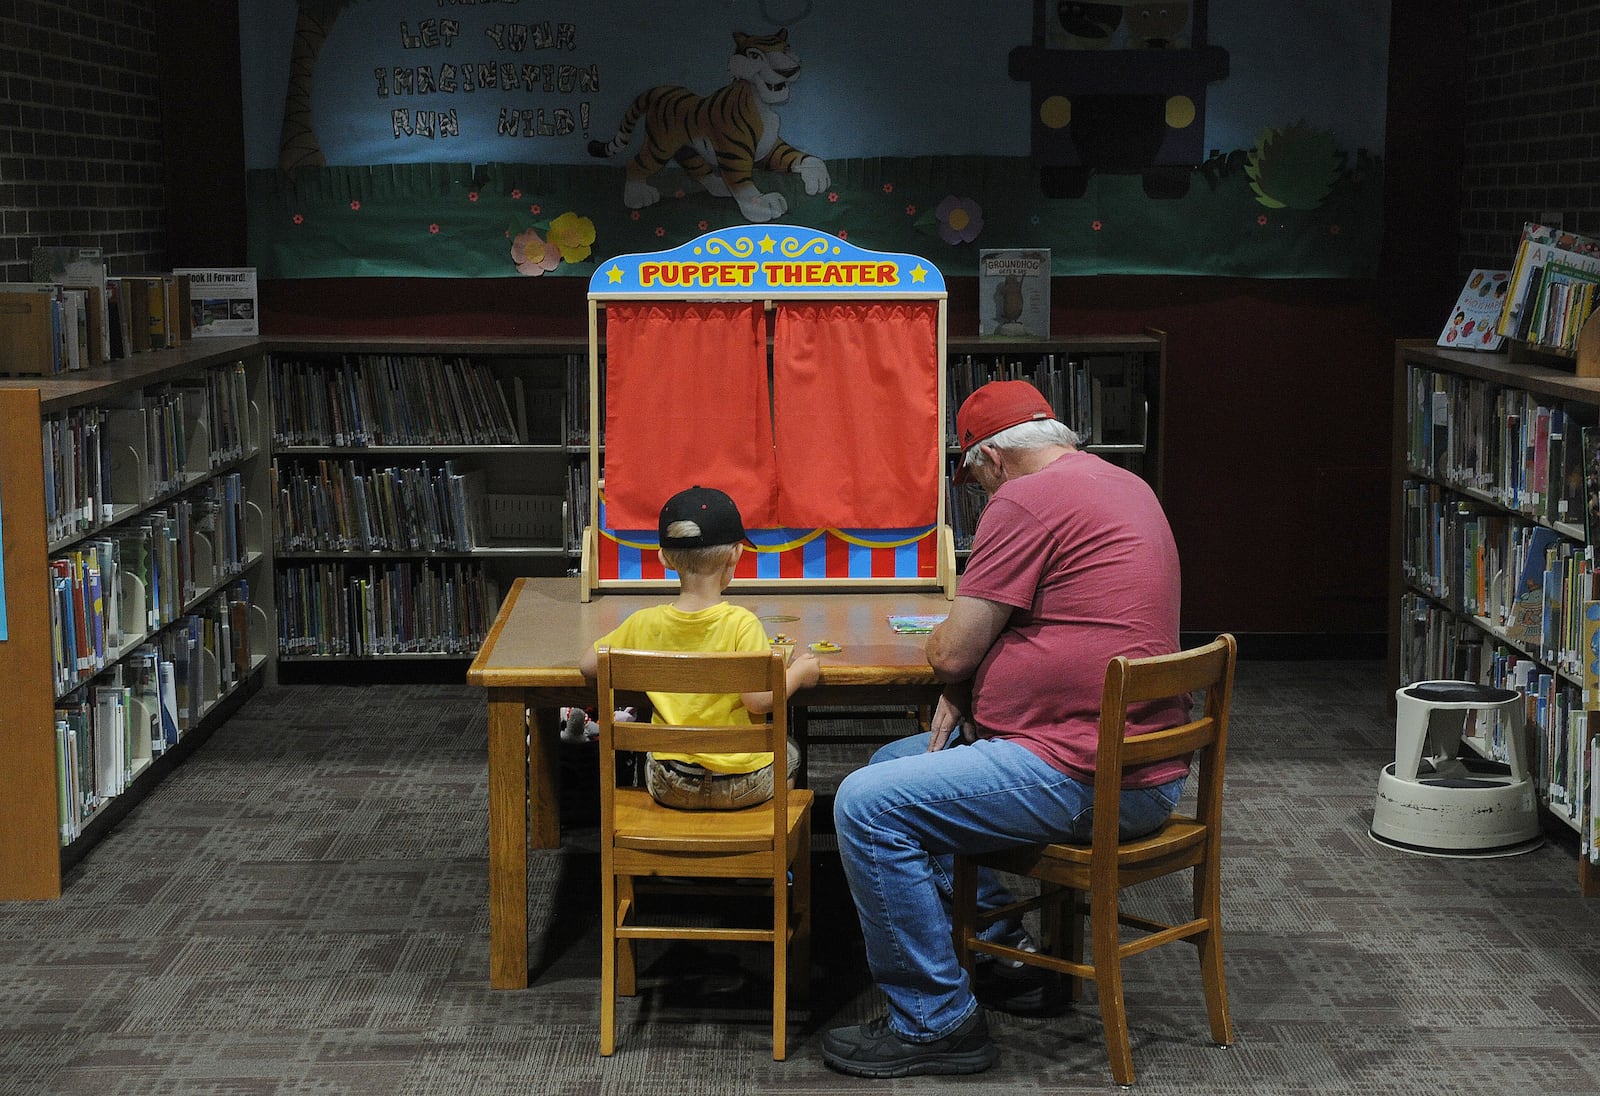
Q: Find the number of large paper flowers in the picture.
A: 3